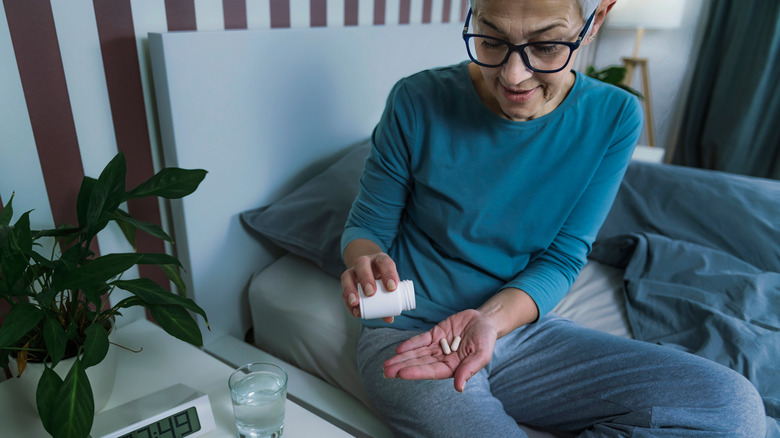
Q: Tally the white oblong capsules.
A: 2